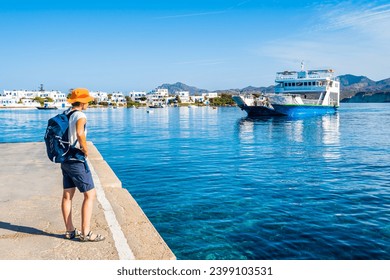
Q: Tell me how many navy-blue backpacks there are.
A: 1